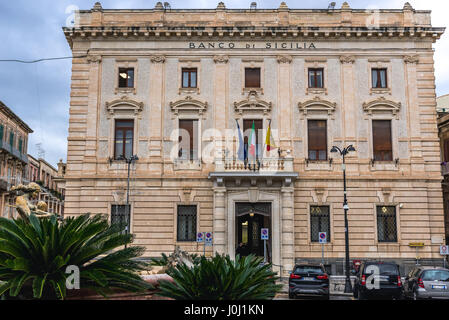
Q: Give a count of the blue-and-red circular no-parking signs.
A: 4